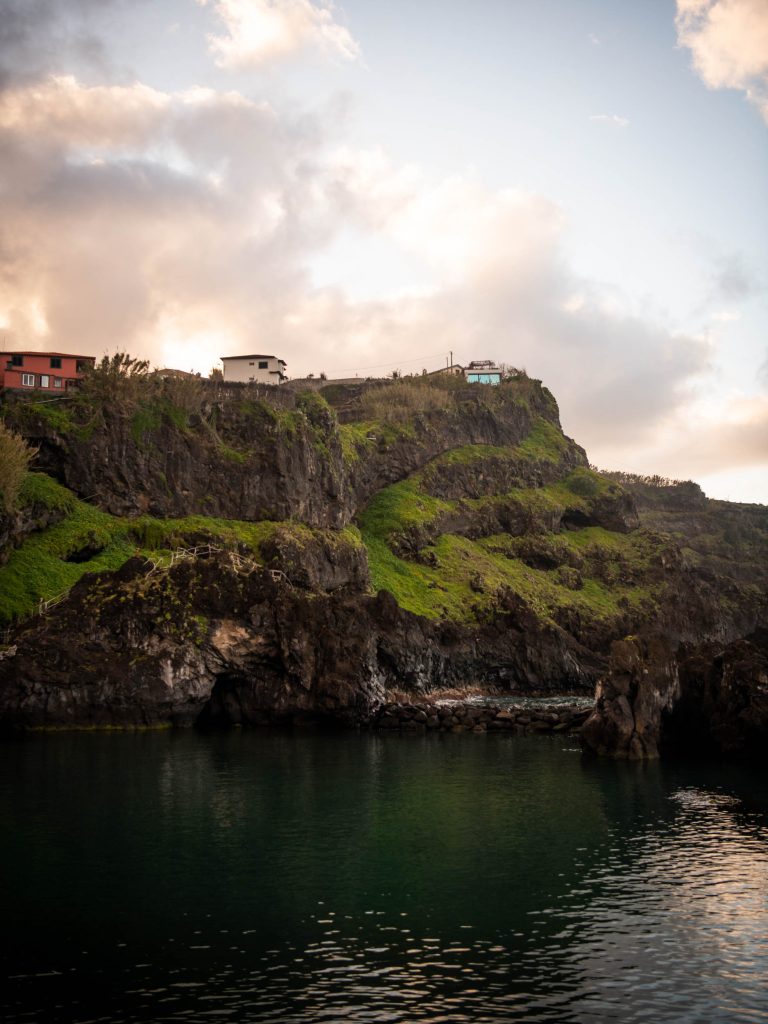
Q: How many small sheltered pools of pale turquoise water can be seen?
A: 1